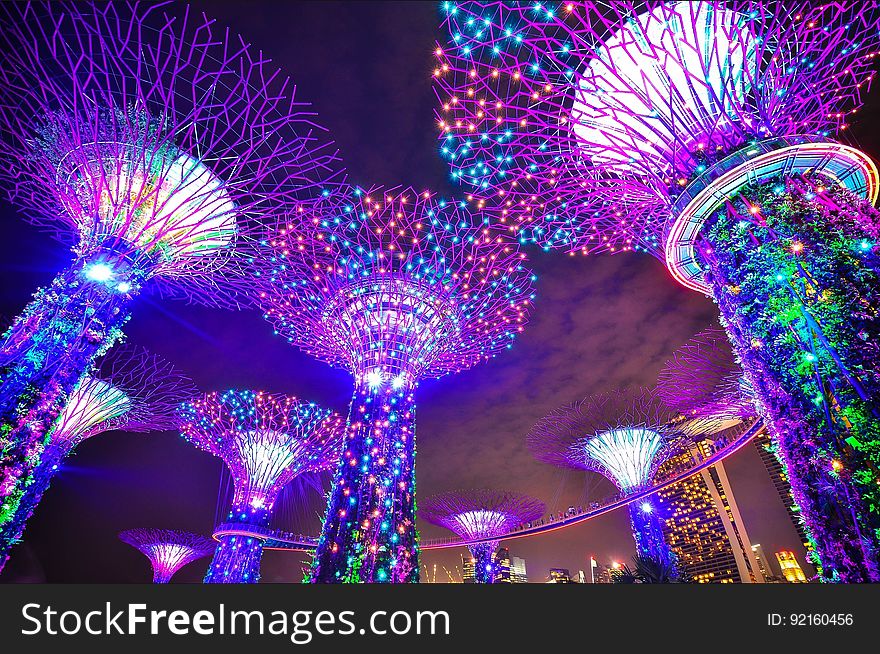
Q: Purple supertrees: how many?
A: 9